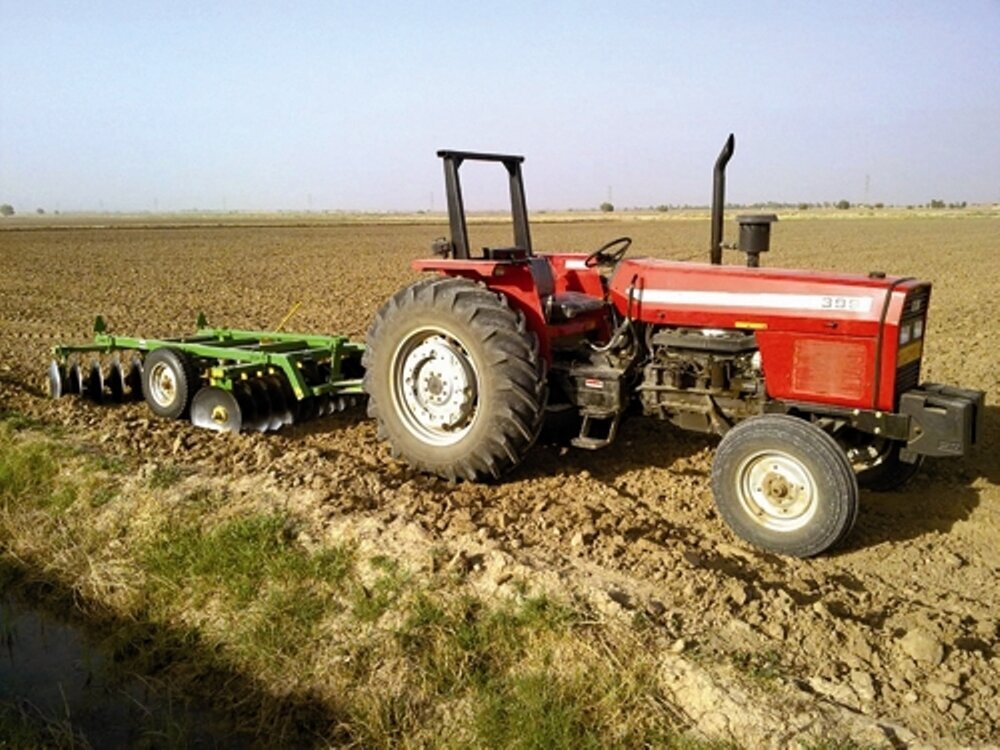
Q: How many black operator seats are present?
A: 1